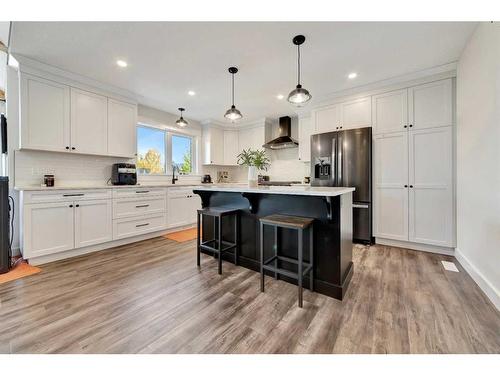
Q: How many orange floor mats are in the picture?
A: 2